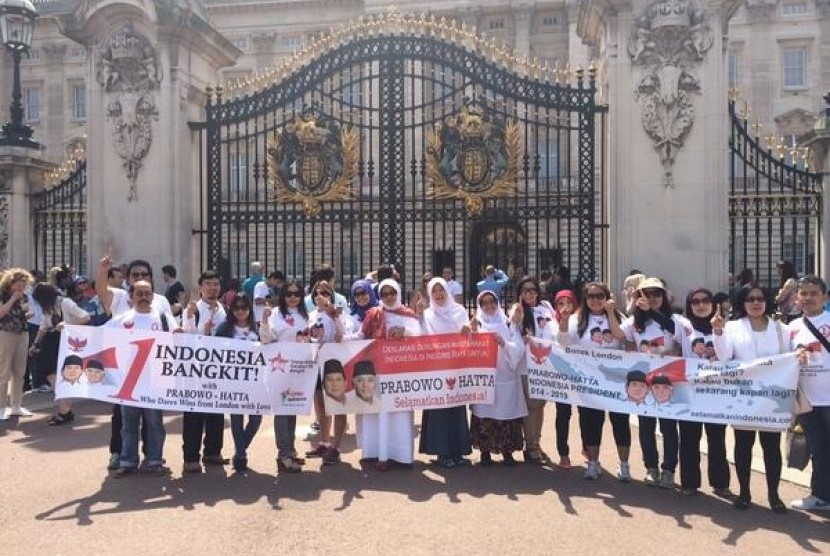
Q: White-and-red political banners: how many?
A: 3